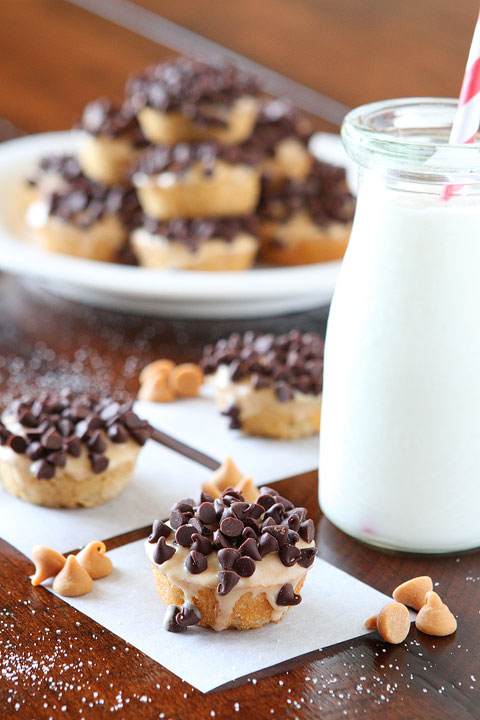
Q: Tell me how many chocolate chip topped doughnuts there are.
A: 11